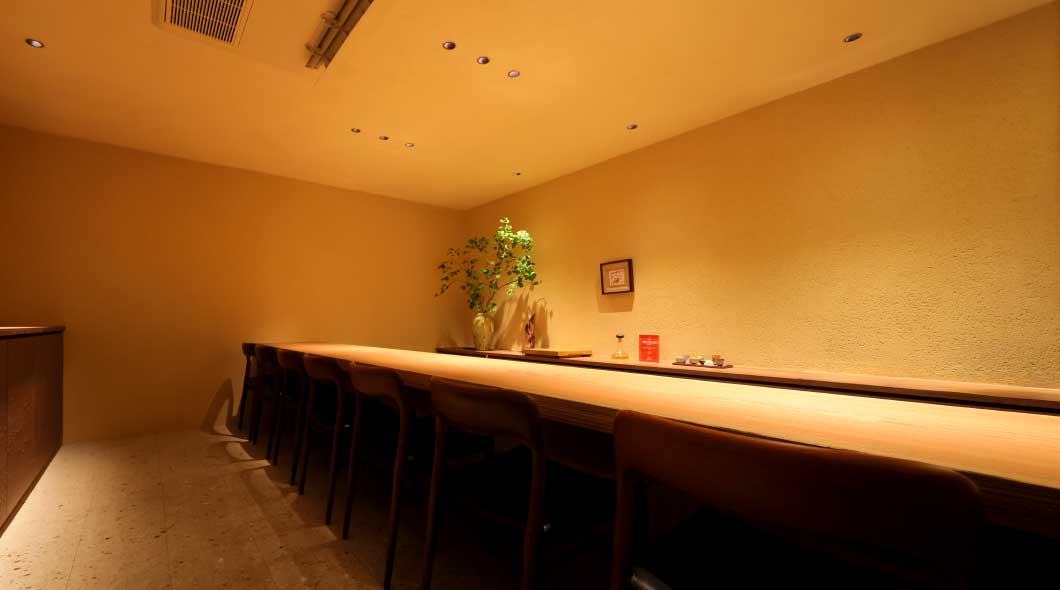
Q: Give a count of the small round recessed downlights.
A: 10